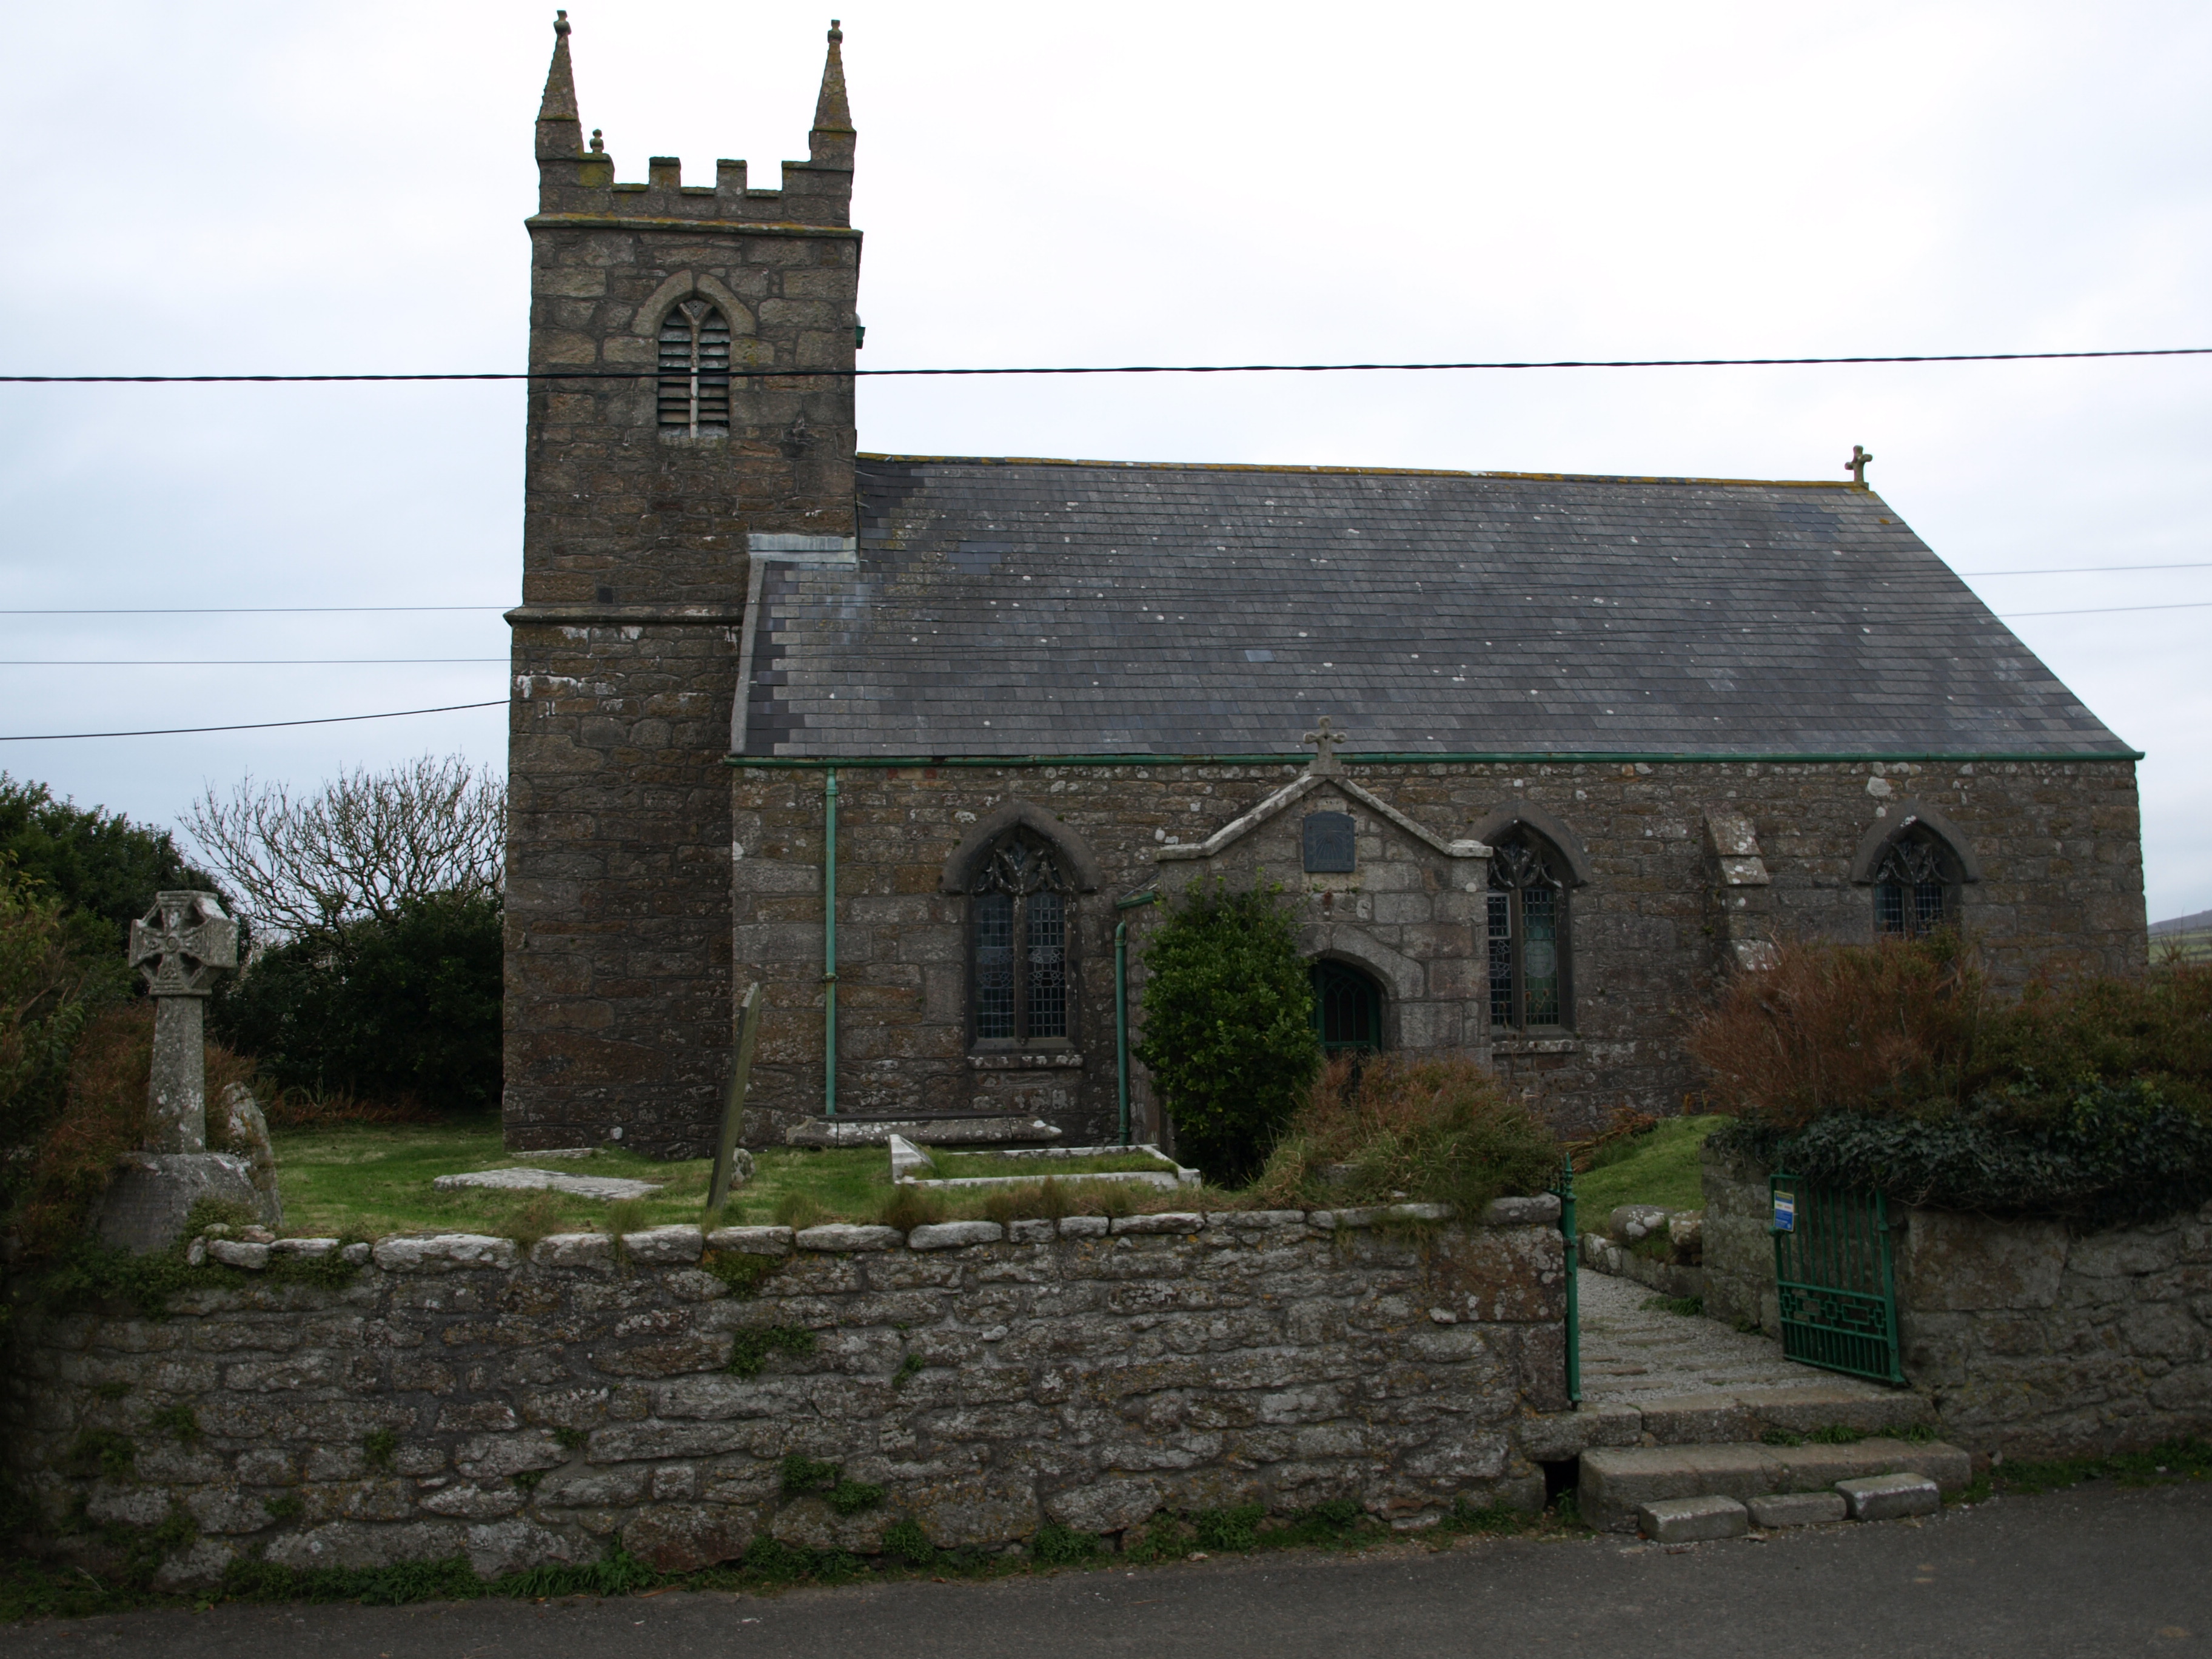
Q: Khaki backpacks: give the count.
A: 0